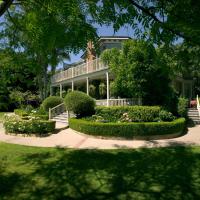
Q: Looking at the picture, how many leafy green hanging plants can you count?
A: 2